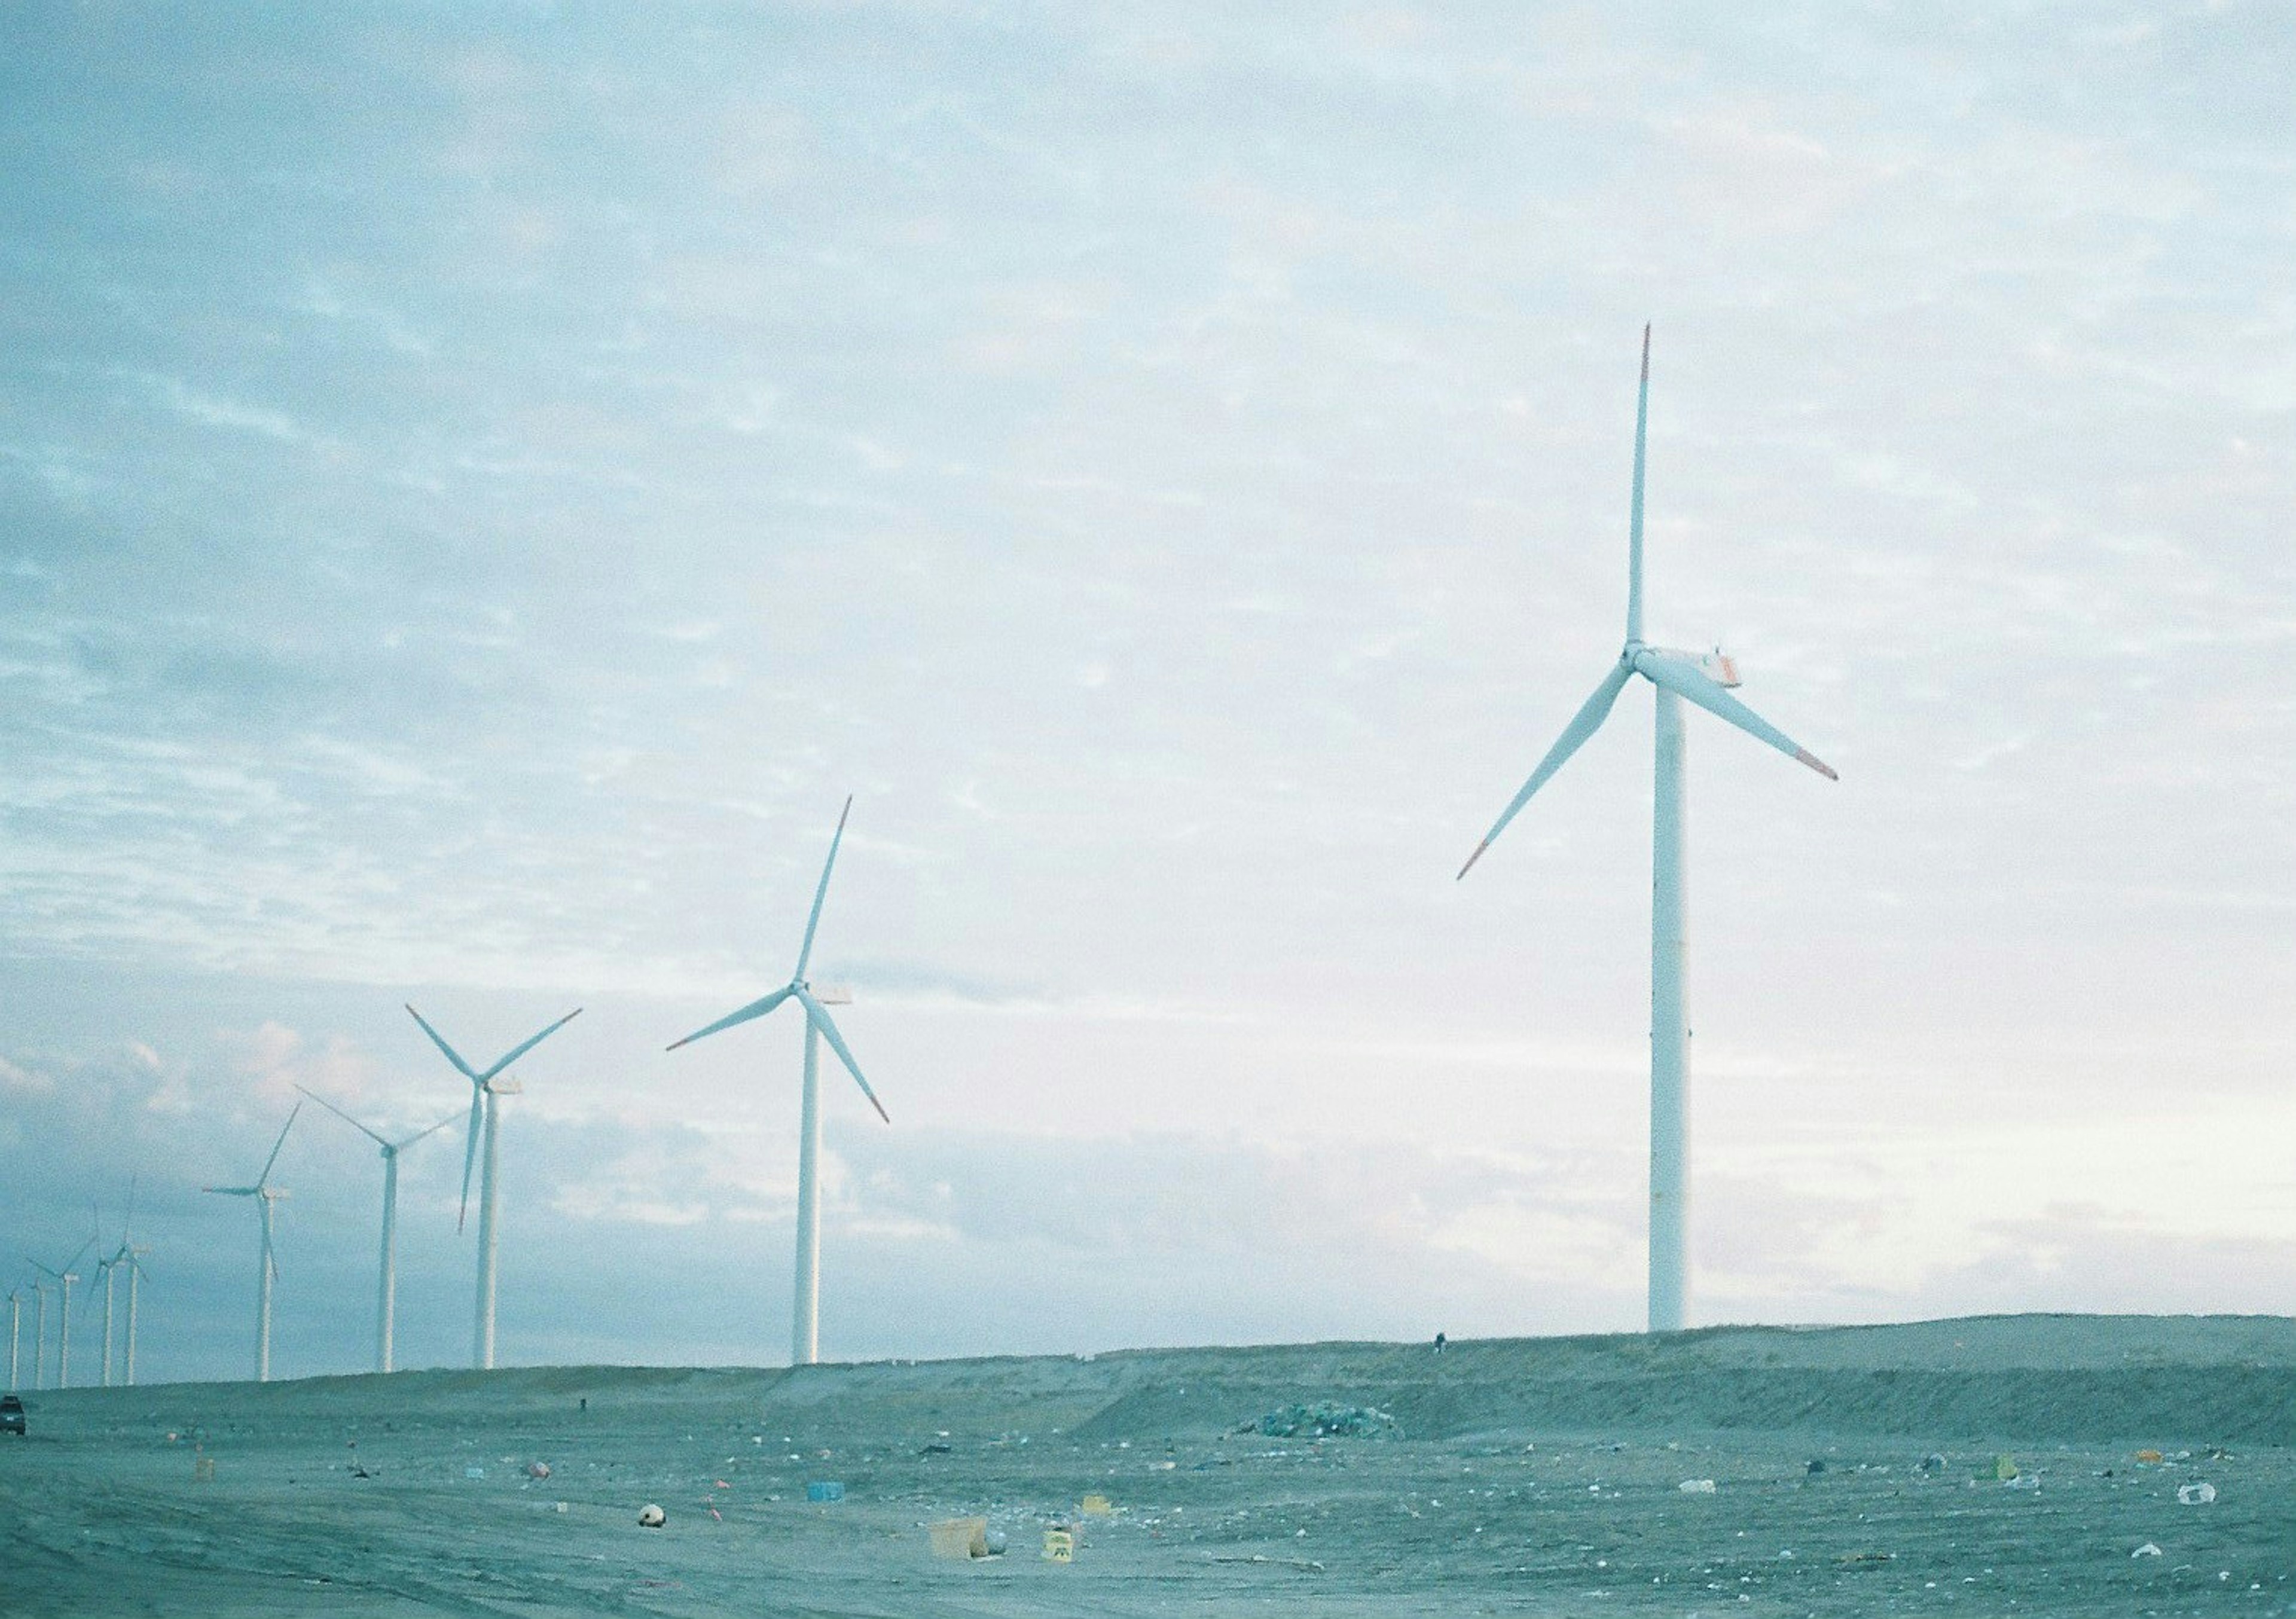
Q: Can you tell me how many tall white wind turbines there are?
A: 10